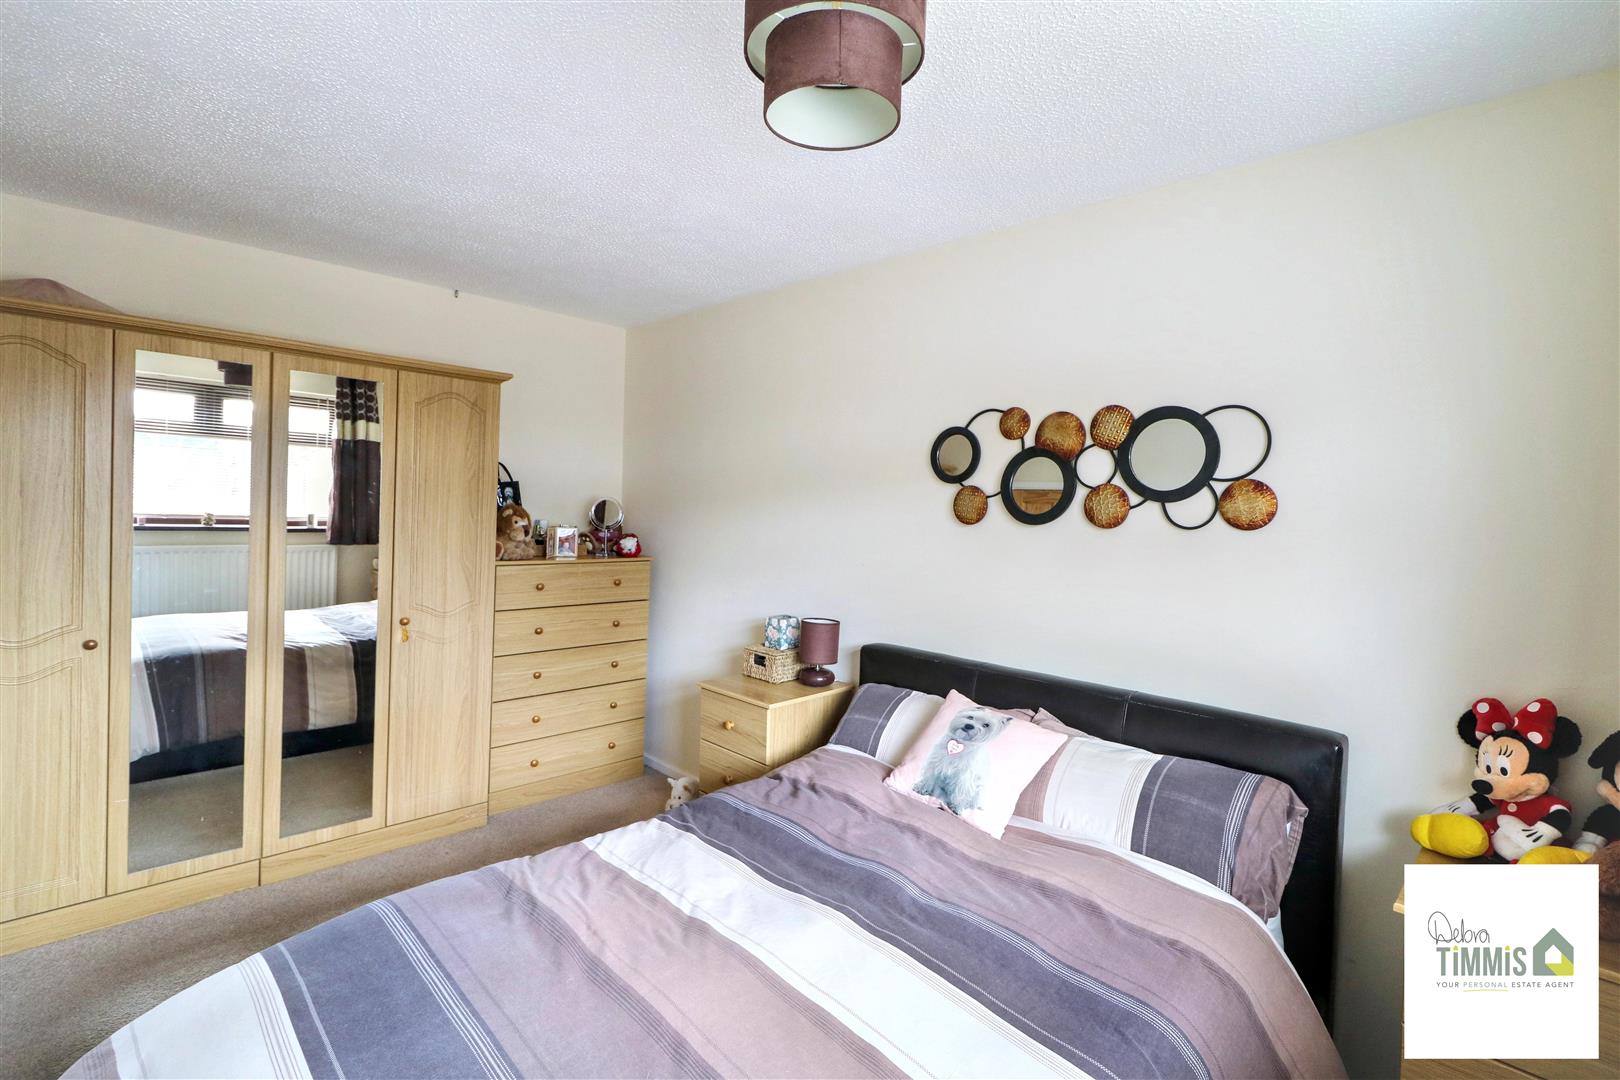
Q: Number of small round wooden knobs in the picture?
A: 14